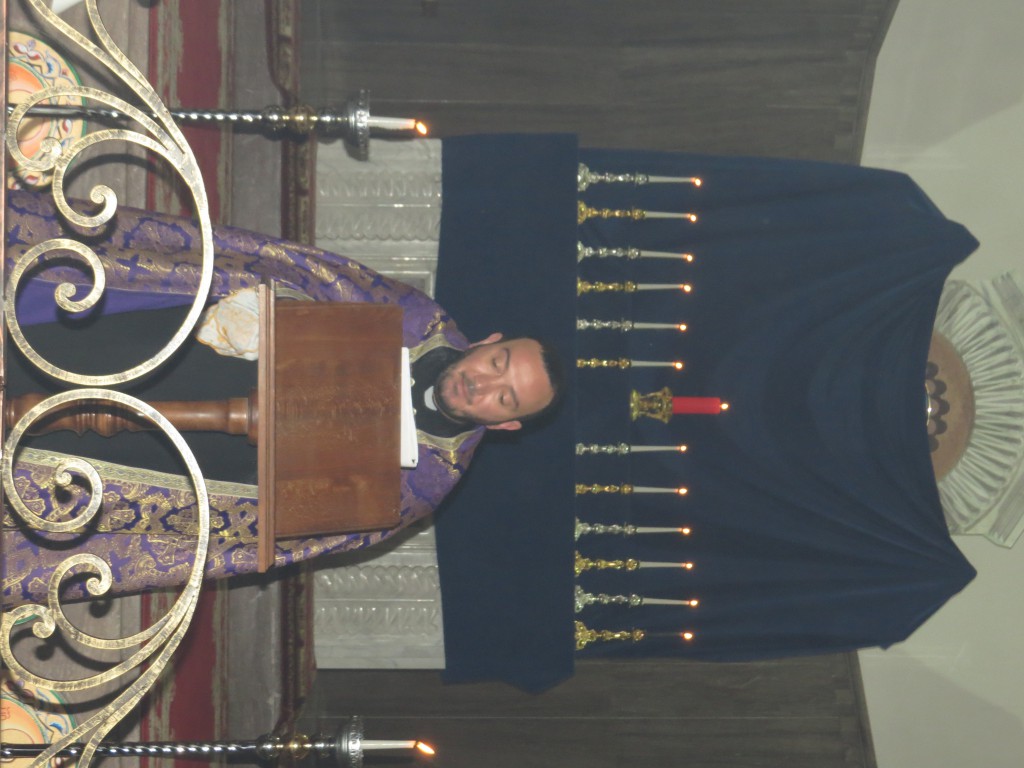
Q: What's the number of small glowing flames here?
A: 15